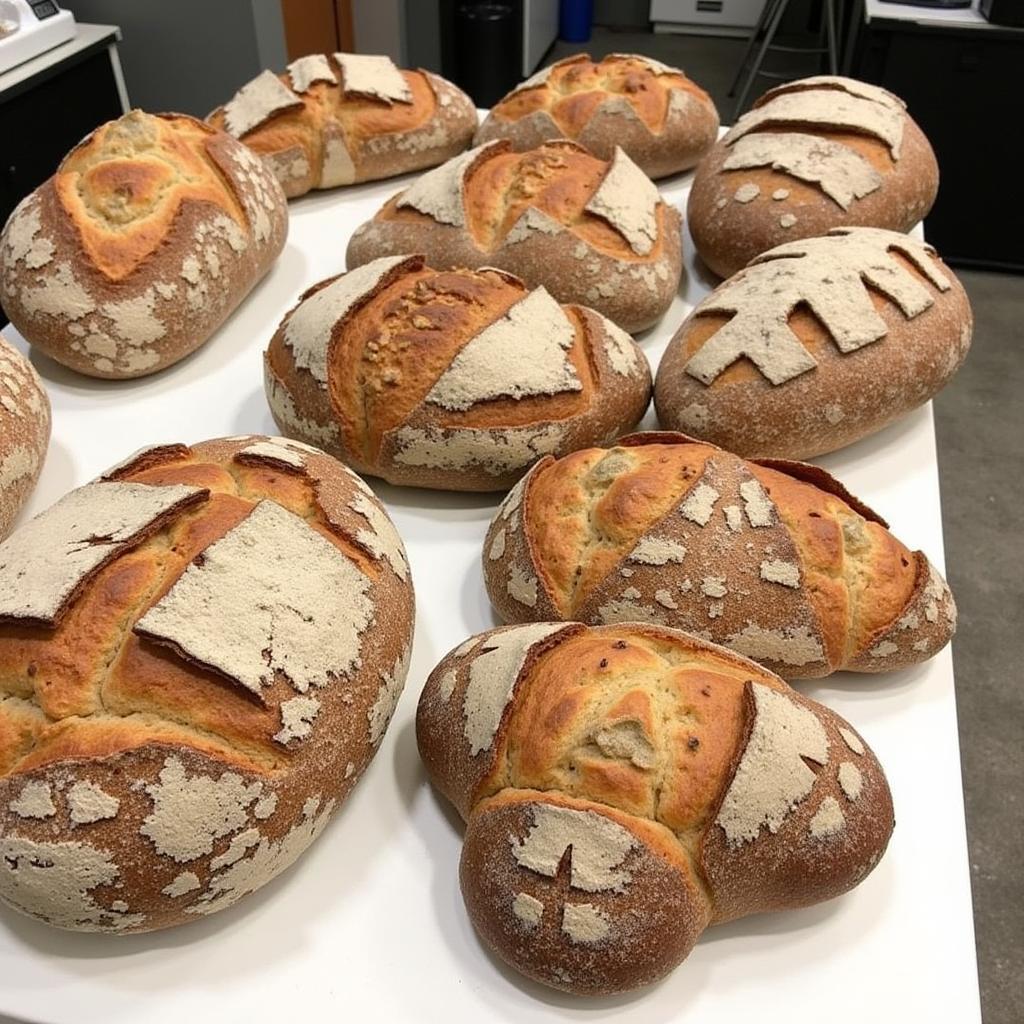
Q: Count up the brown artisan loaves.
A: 11